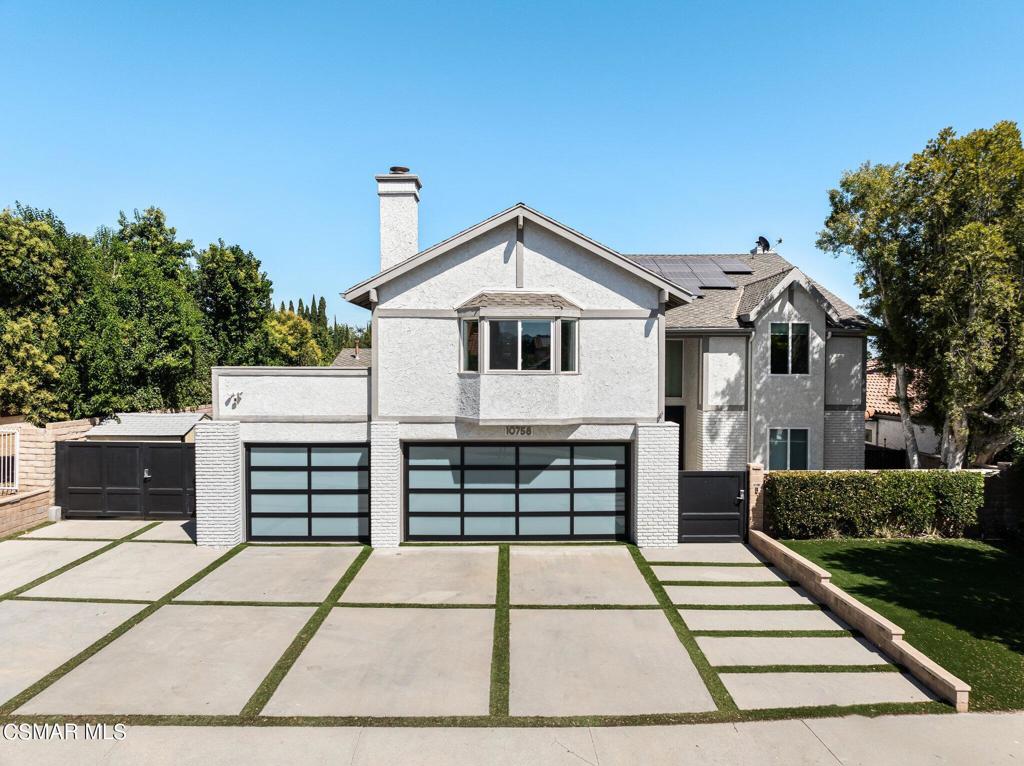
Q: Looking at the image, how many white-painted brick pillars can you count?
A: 3